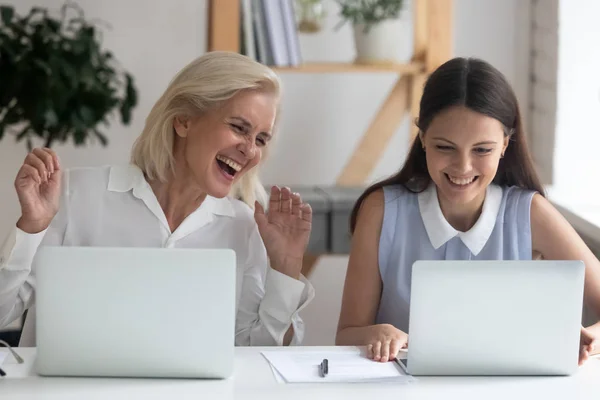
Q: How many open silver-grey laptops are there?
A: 2